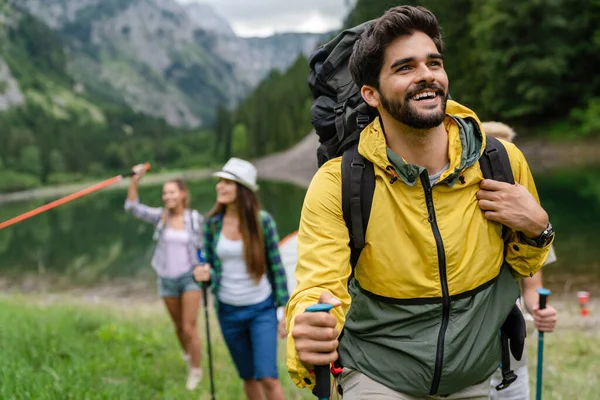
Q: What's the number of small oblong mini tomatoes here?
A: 0